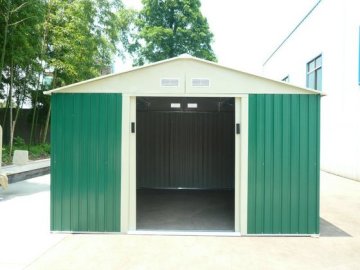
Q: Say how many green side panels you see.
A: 2